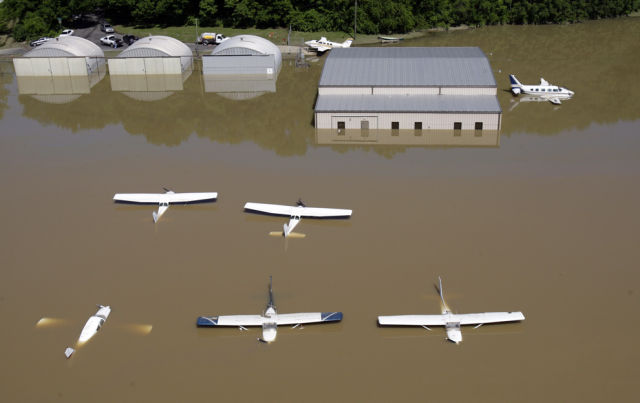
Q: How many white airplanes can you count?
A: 7